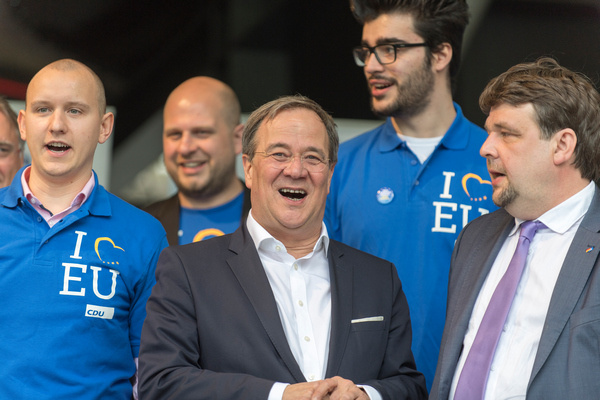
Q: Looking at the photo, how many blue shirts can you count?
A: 3